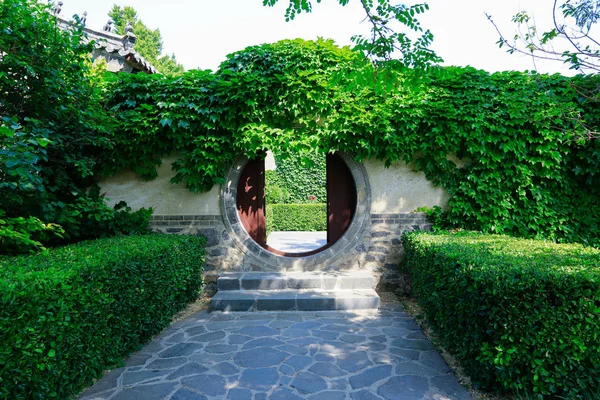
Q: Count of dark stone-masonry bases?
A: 2